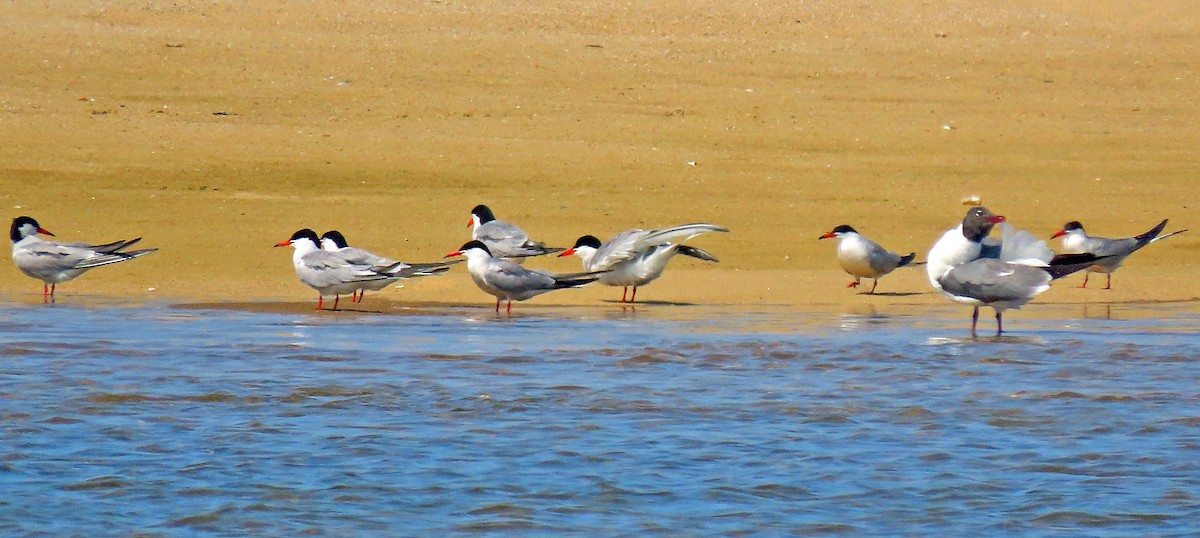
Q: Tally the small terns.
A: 8